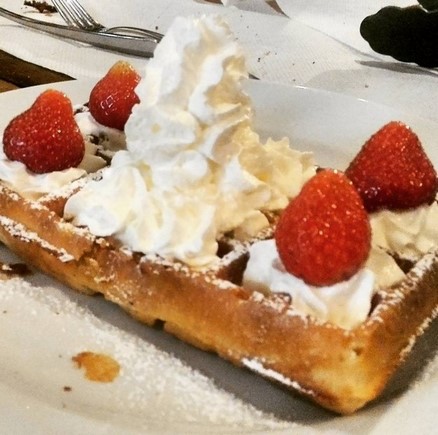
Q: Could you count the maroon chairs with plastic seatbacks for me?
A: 0